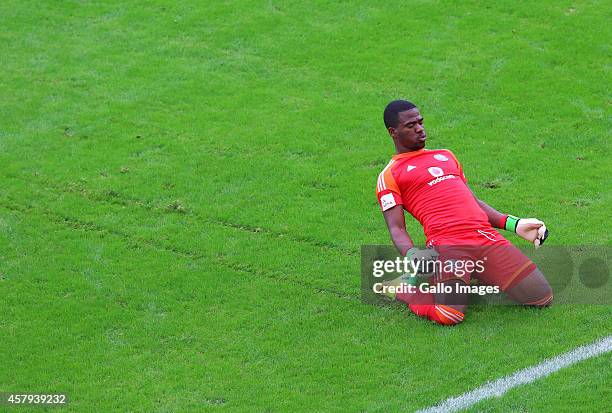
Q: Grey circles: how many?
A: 0